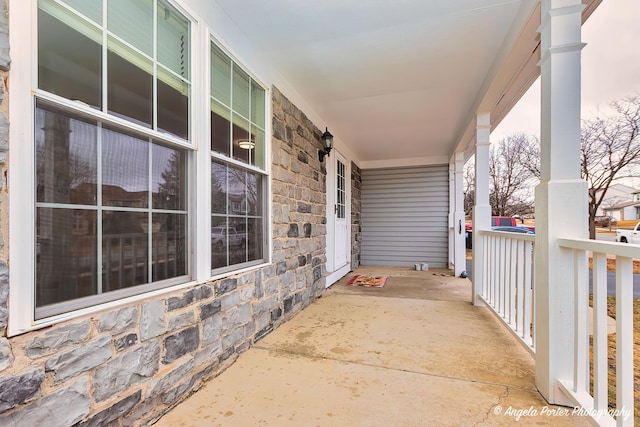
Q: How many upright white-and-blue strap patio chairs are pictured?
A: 0